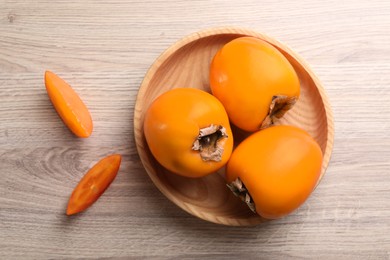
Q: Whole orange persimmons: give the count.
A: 3